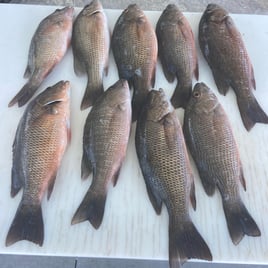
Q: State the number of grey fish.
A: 9